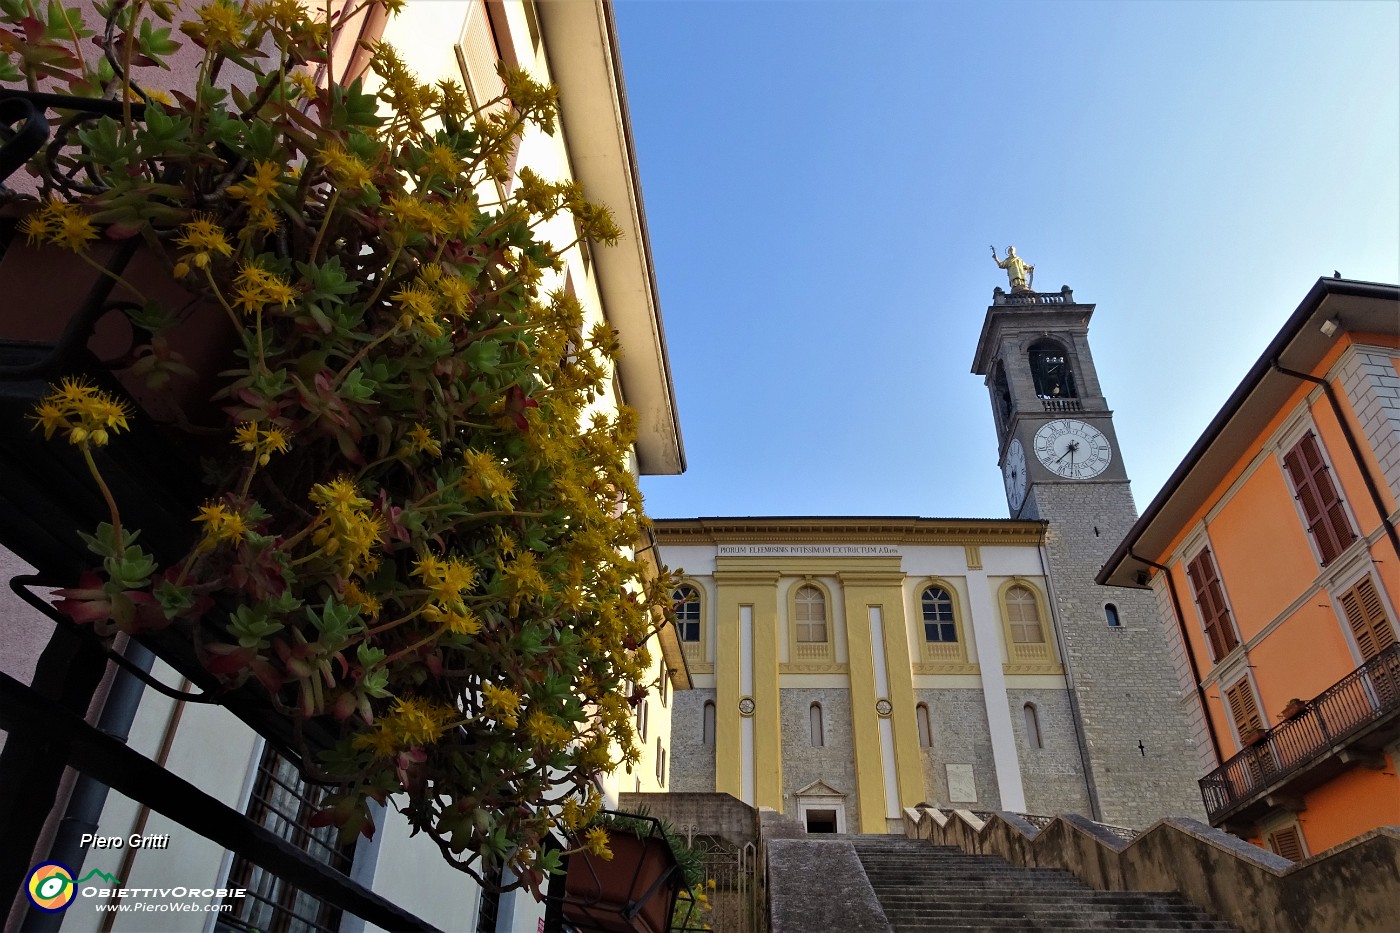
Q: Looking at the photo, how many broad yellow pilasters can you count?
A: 2